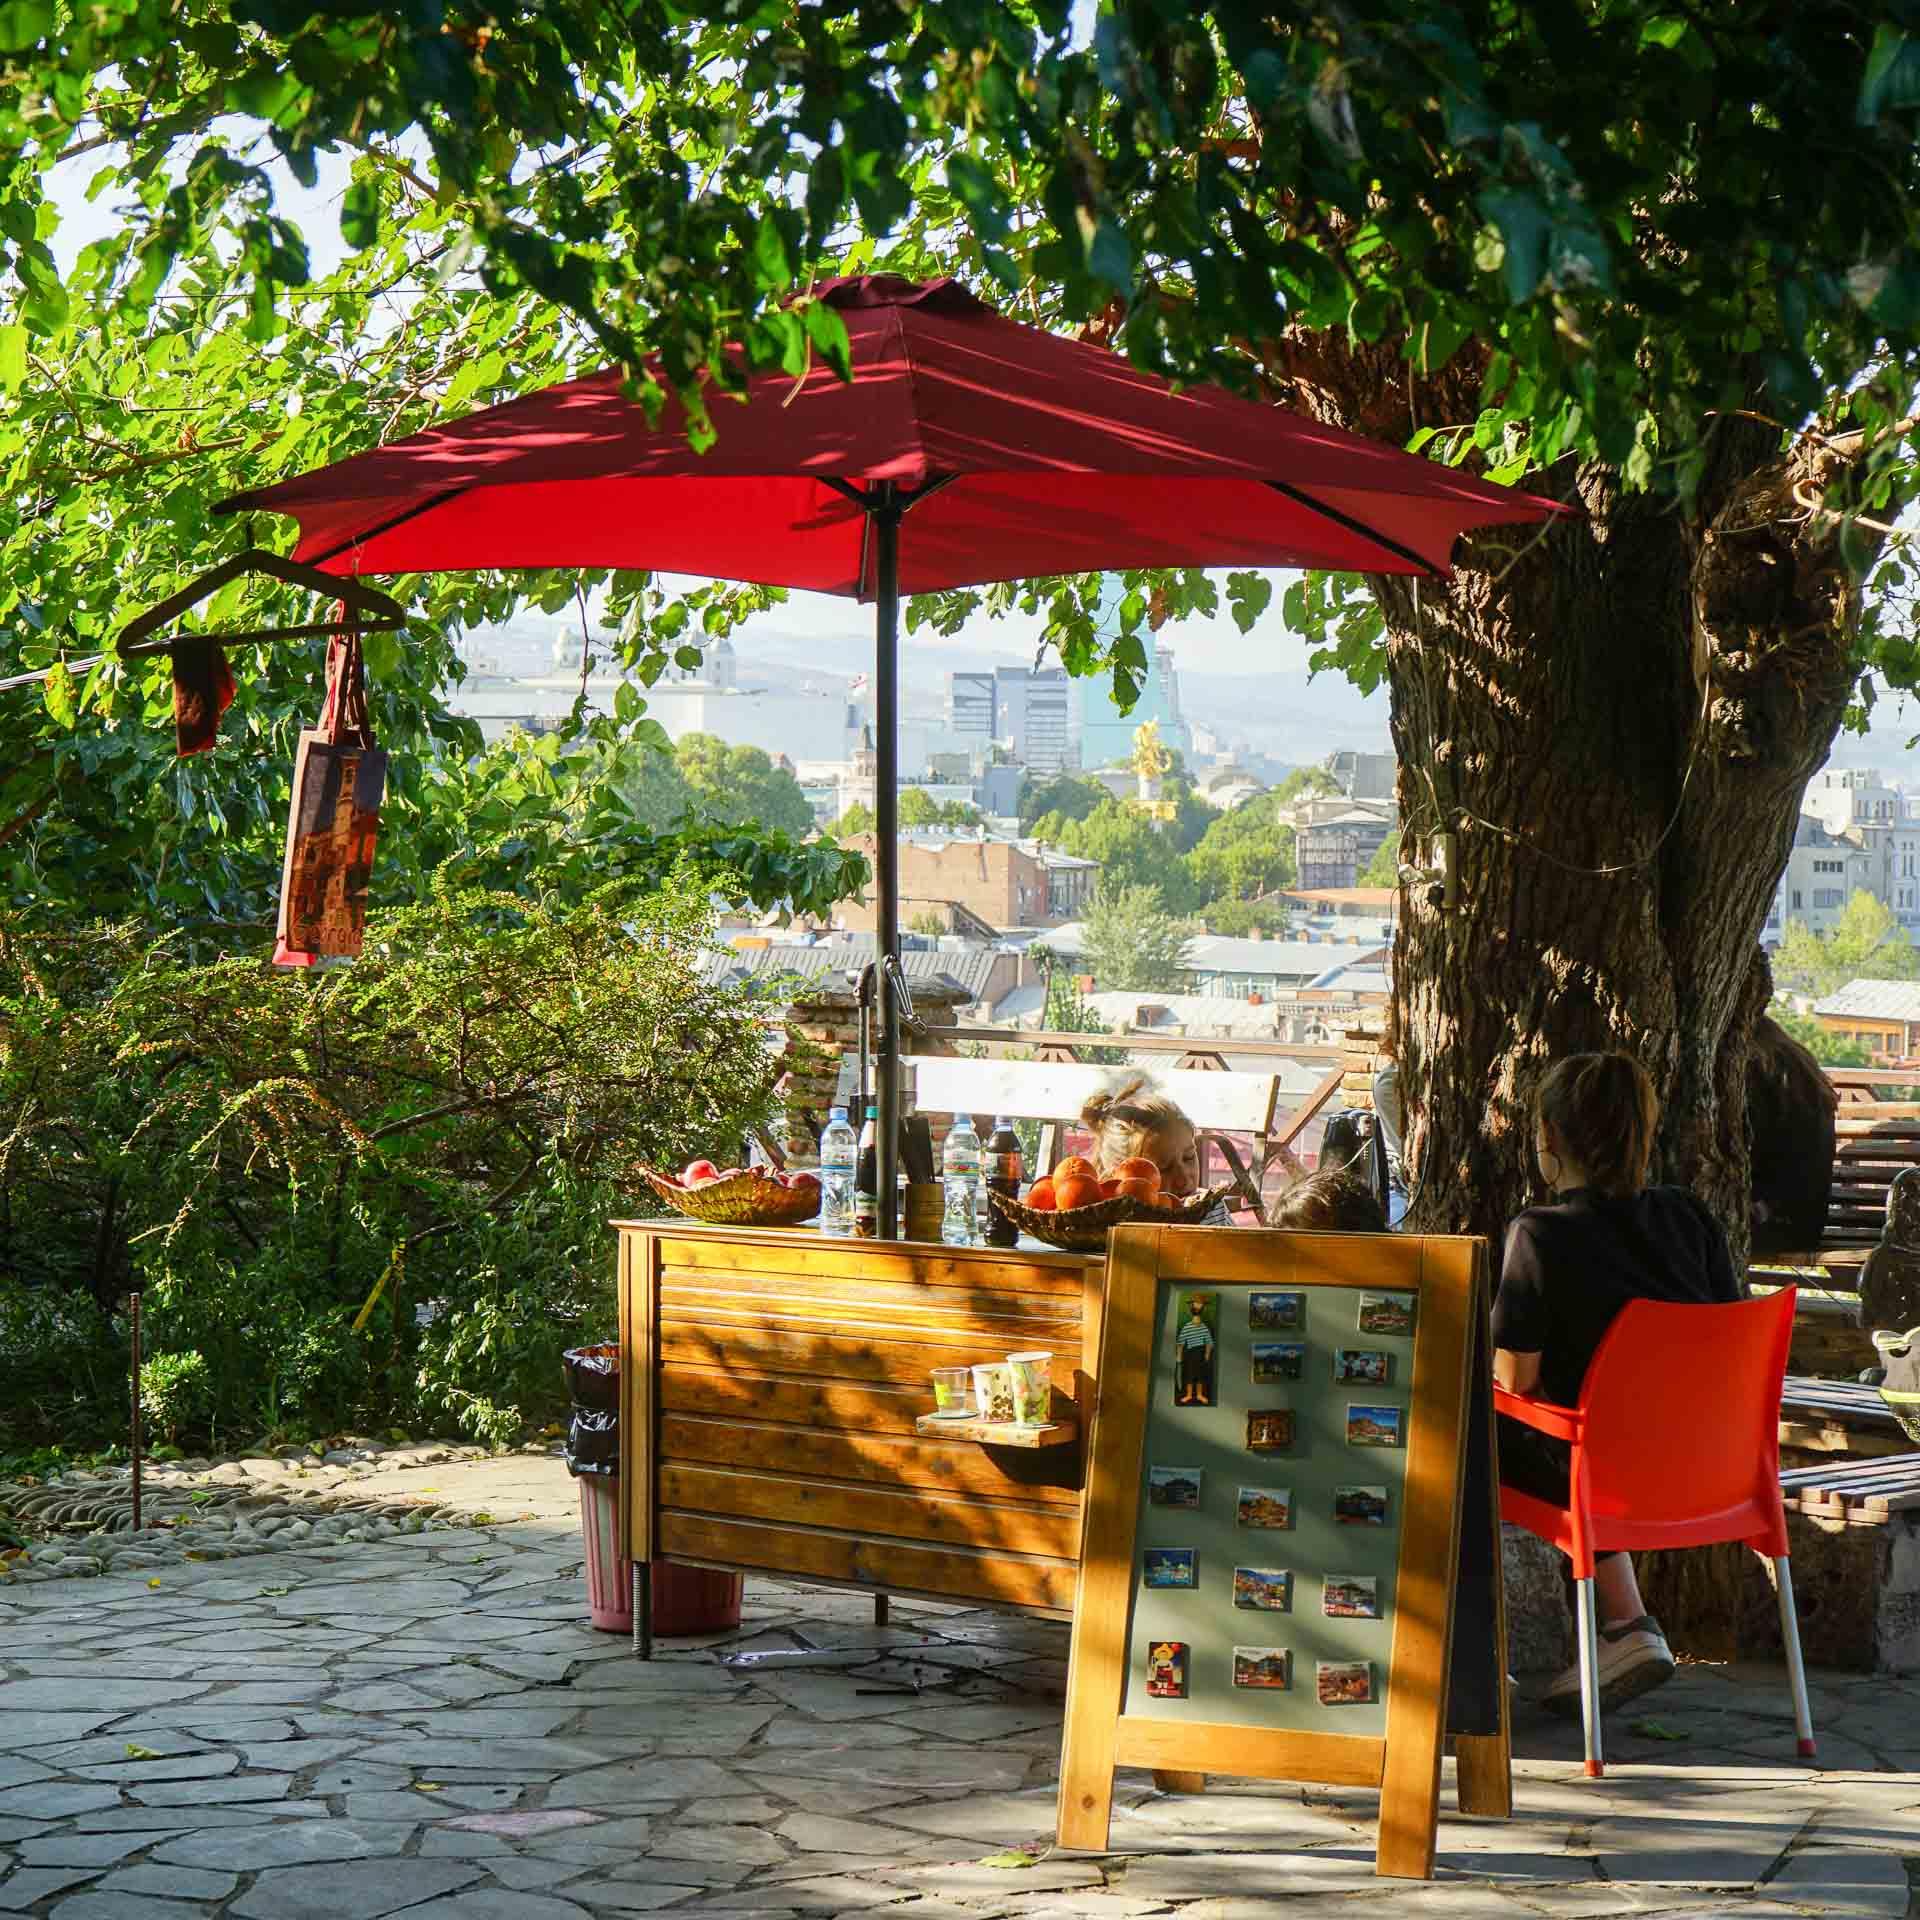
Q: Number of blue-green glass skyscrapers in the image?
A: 1